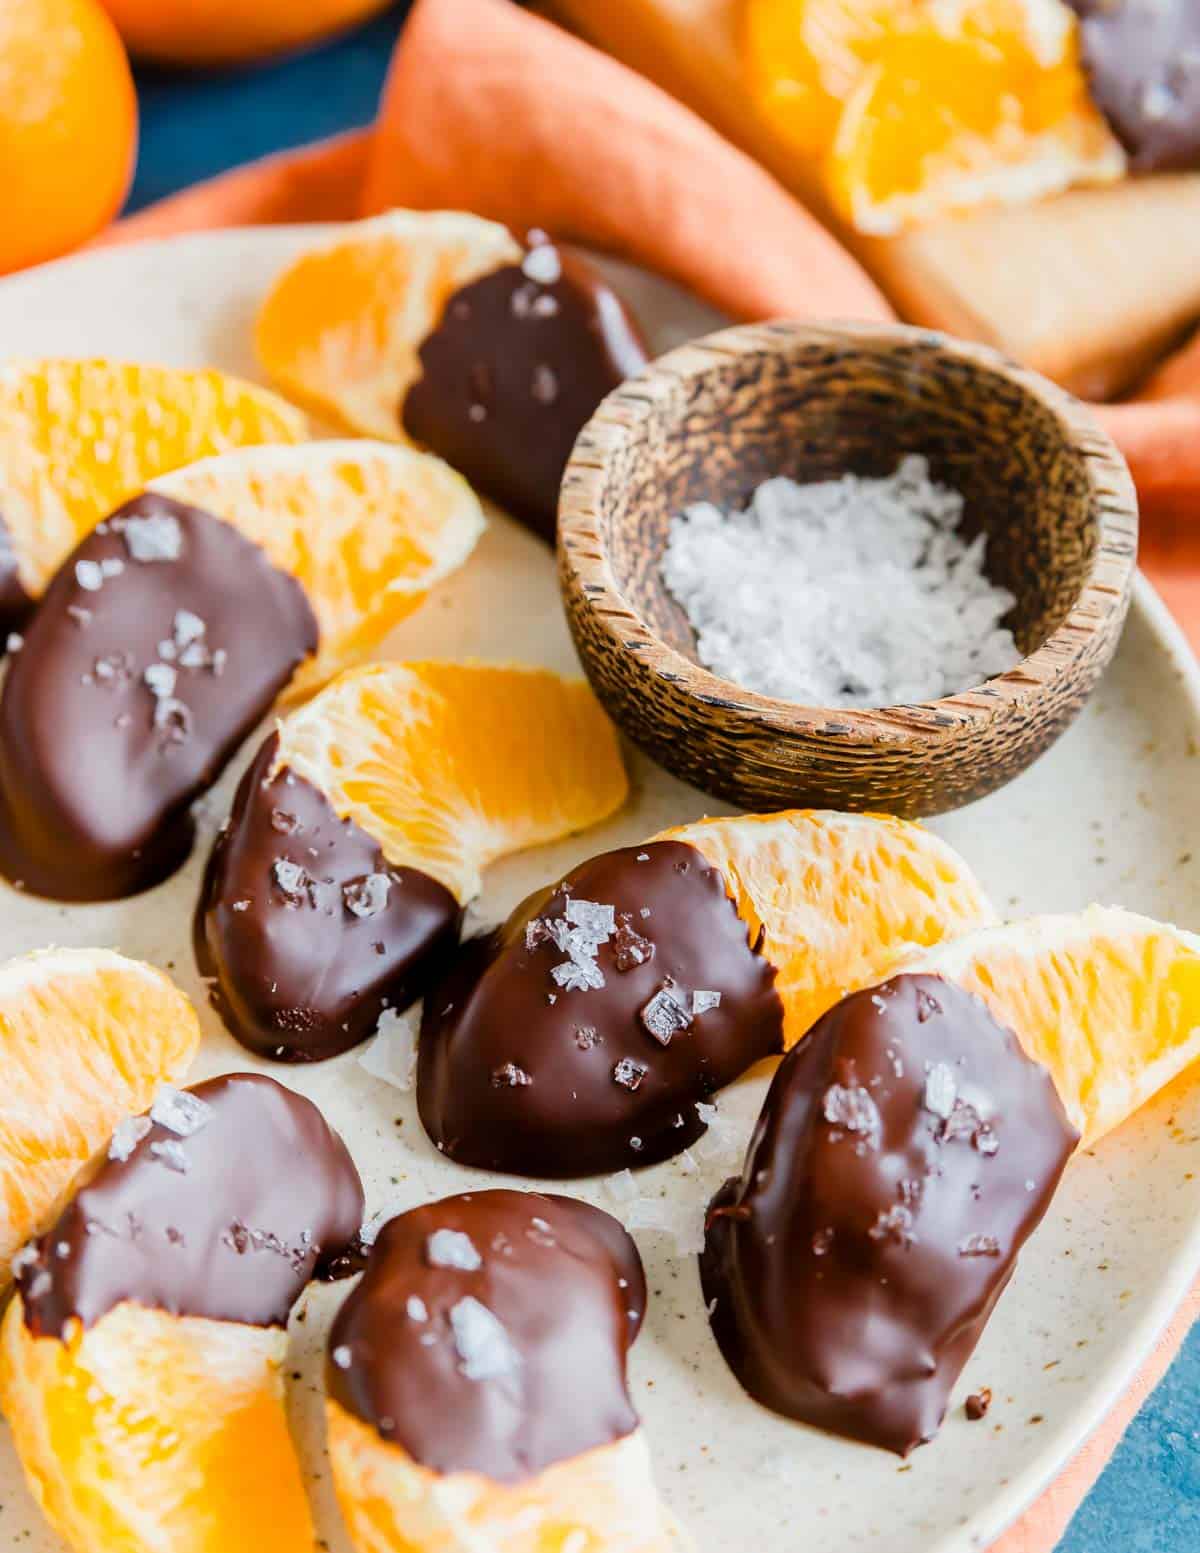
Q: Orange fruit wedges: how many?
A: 11